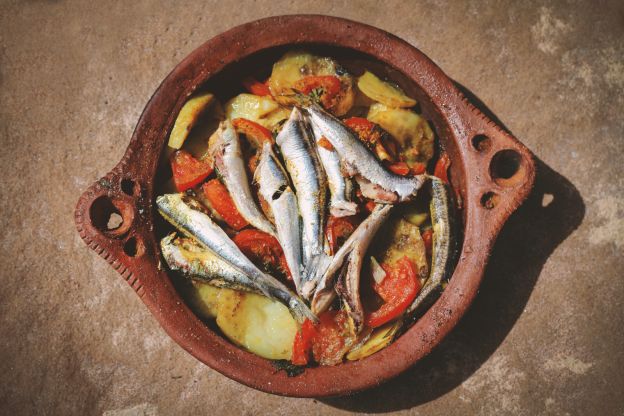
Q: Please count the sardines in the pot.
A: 9